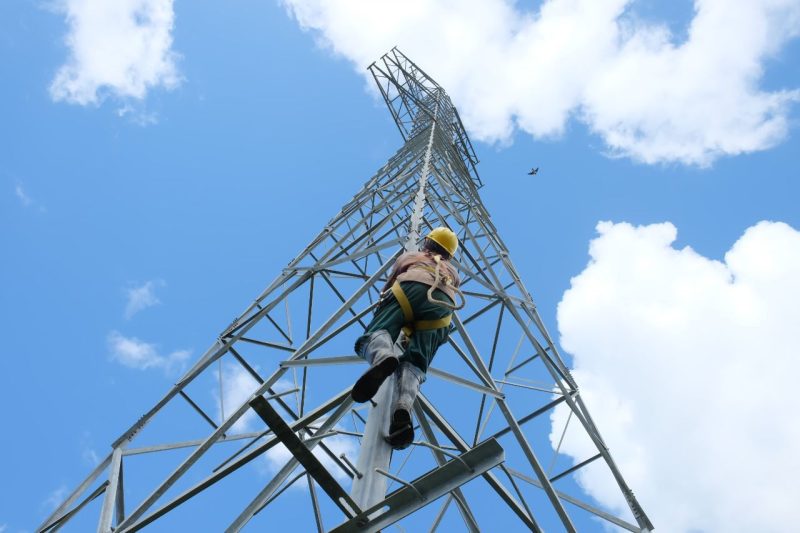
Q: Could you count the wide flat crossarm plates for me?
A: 2